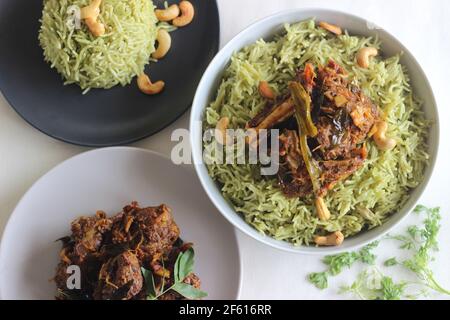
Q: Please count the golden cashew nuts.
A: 13